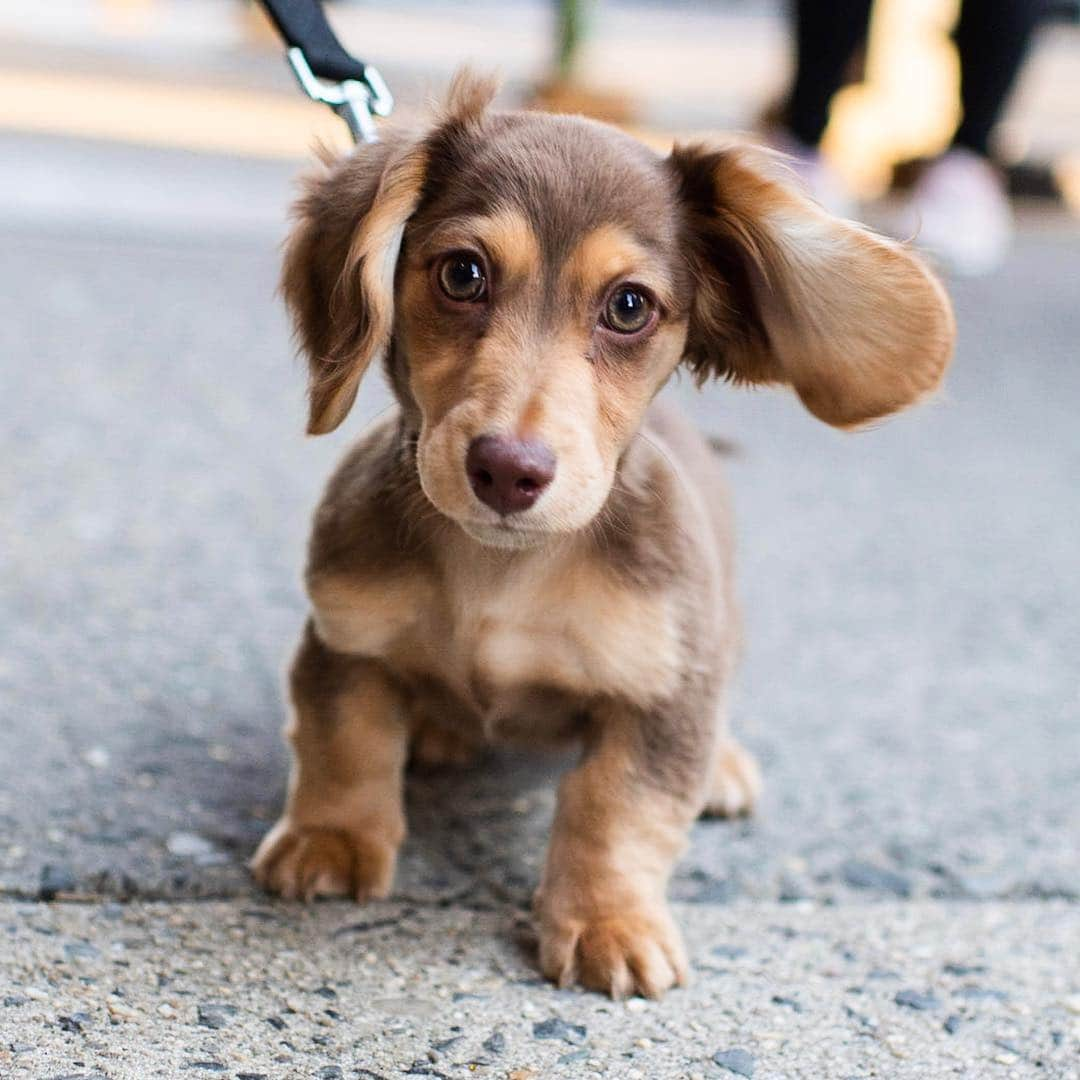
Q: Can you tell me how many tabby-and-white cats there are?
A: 0